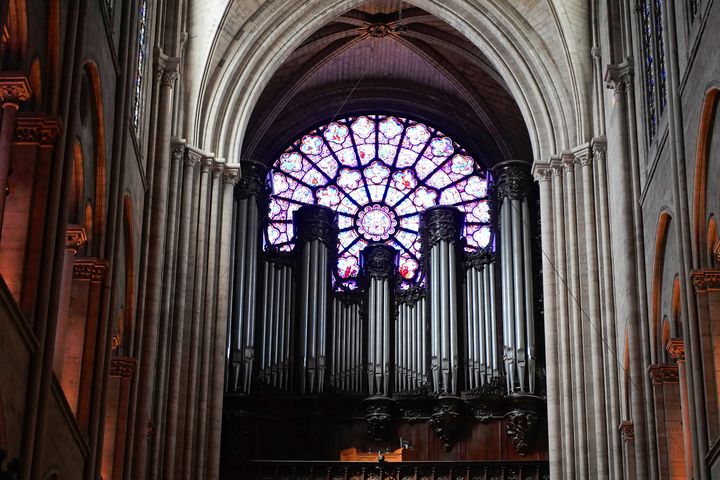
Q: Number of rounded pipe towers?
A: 5